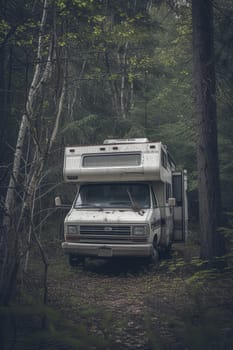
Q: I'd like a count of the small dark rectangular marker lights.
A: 4